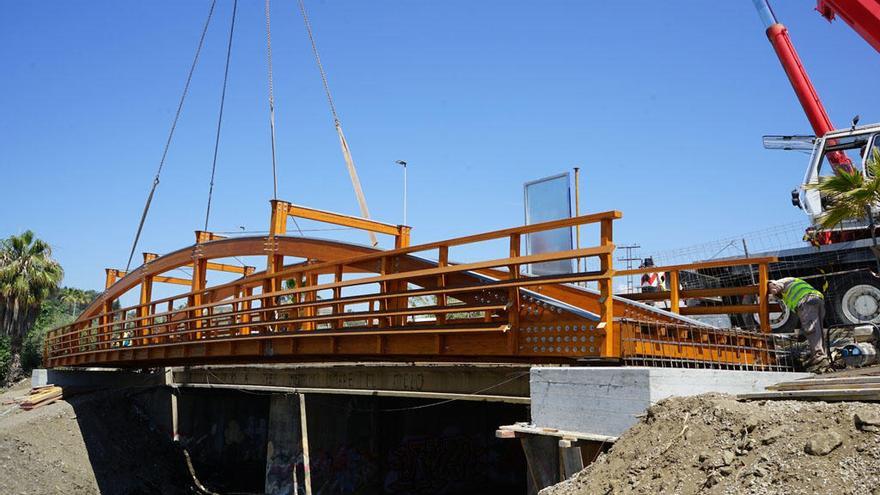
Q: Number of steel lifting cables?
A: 4